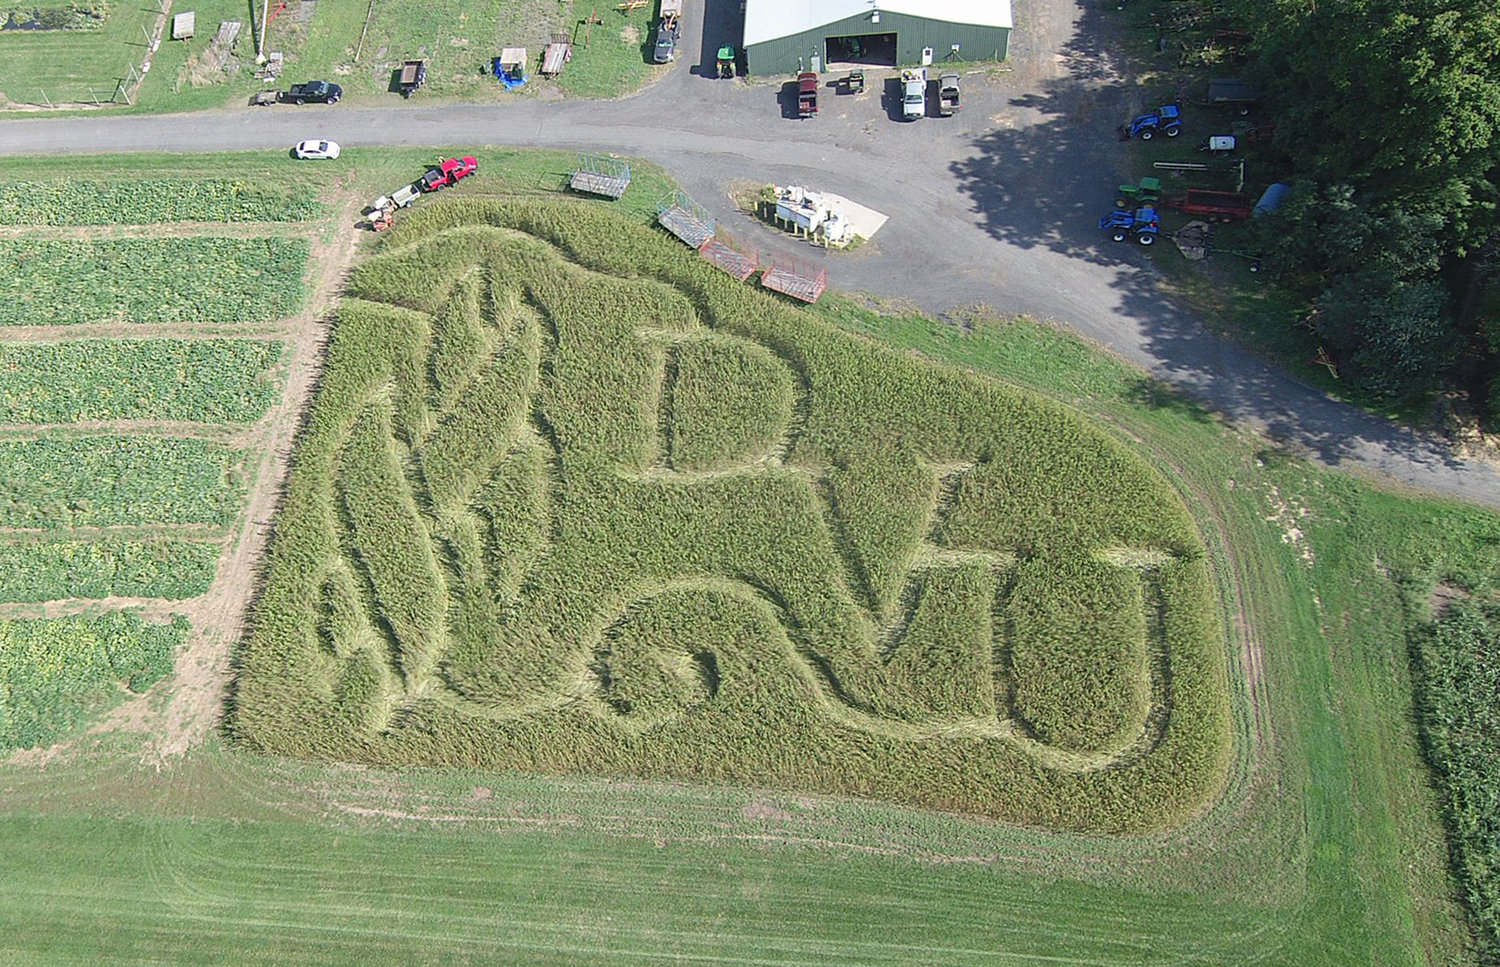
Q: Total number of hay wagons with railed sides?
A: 4